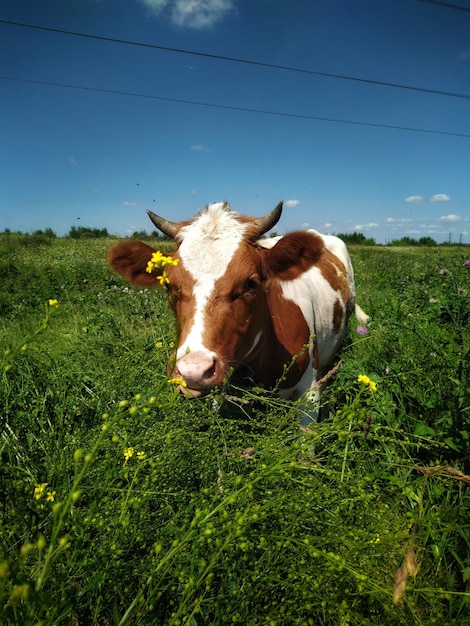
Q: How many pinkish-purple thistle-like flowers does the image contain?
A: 3